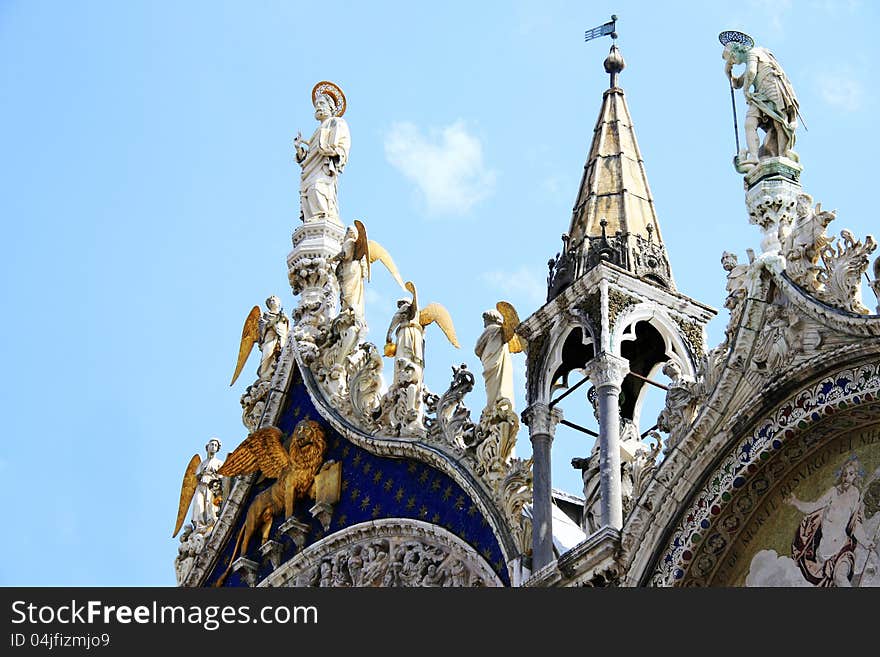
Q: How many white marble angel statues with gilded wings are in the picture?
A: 5